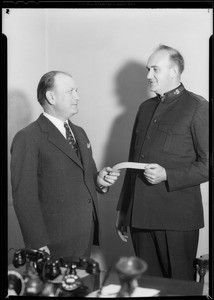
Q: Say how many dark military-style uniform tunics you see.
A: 1